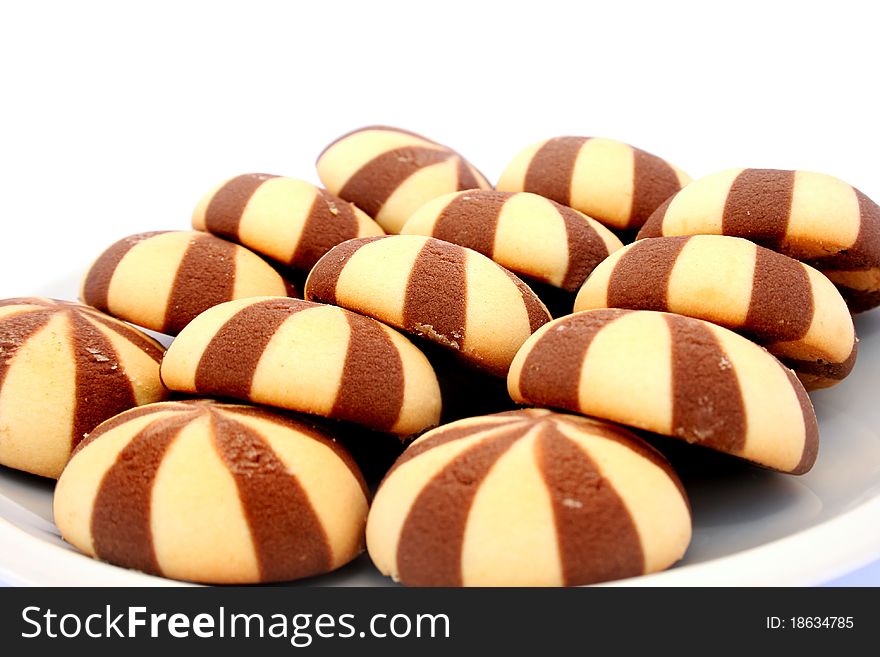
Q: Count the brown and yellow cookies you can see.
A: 13